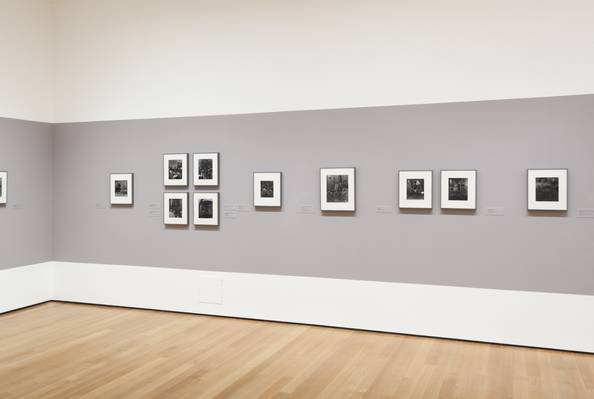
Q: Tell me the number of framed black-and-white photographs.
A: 11